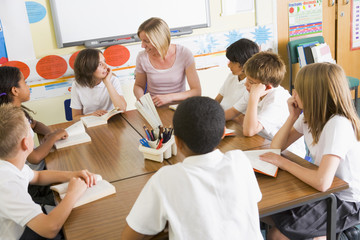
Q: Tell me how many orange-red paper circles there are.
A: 4